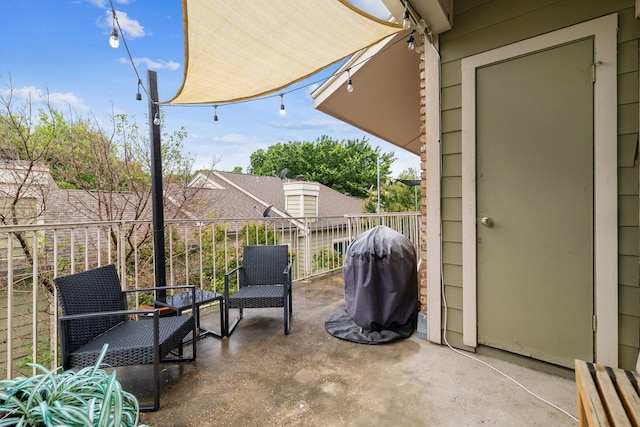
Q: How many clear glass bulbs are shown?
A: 6